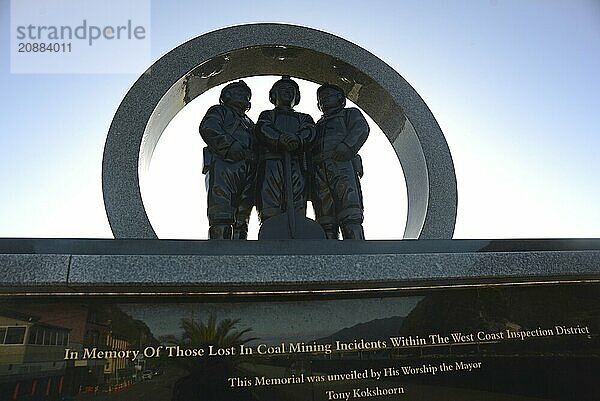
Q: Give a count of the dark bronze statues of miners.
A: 3